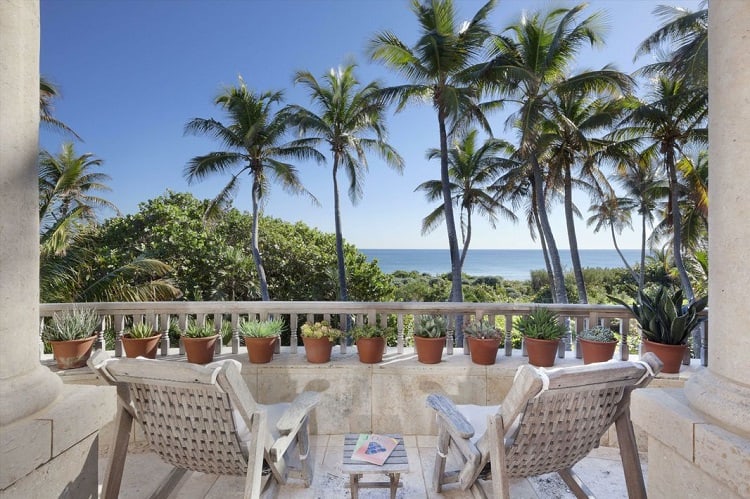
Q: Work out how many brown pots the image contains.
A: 11